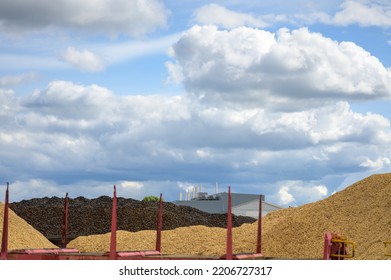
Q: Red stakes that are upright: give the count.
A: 6